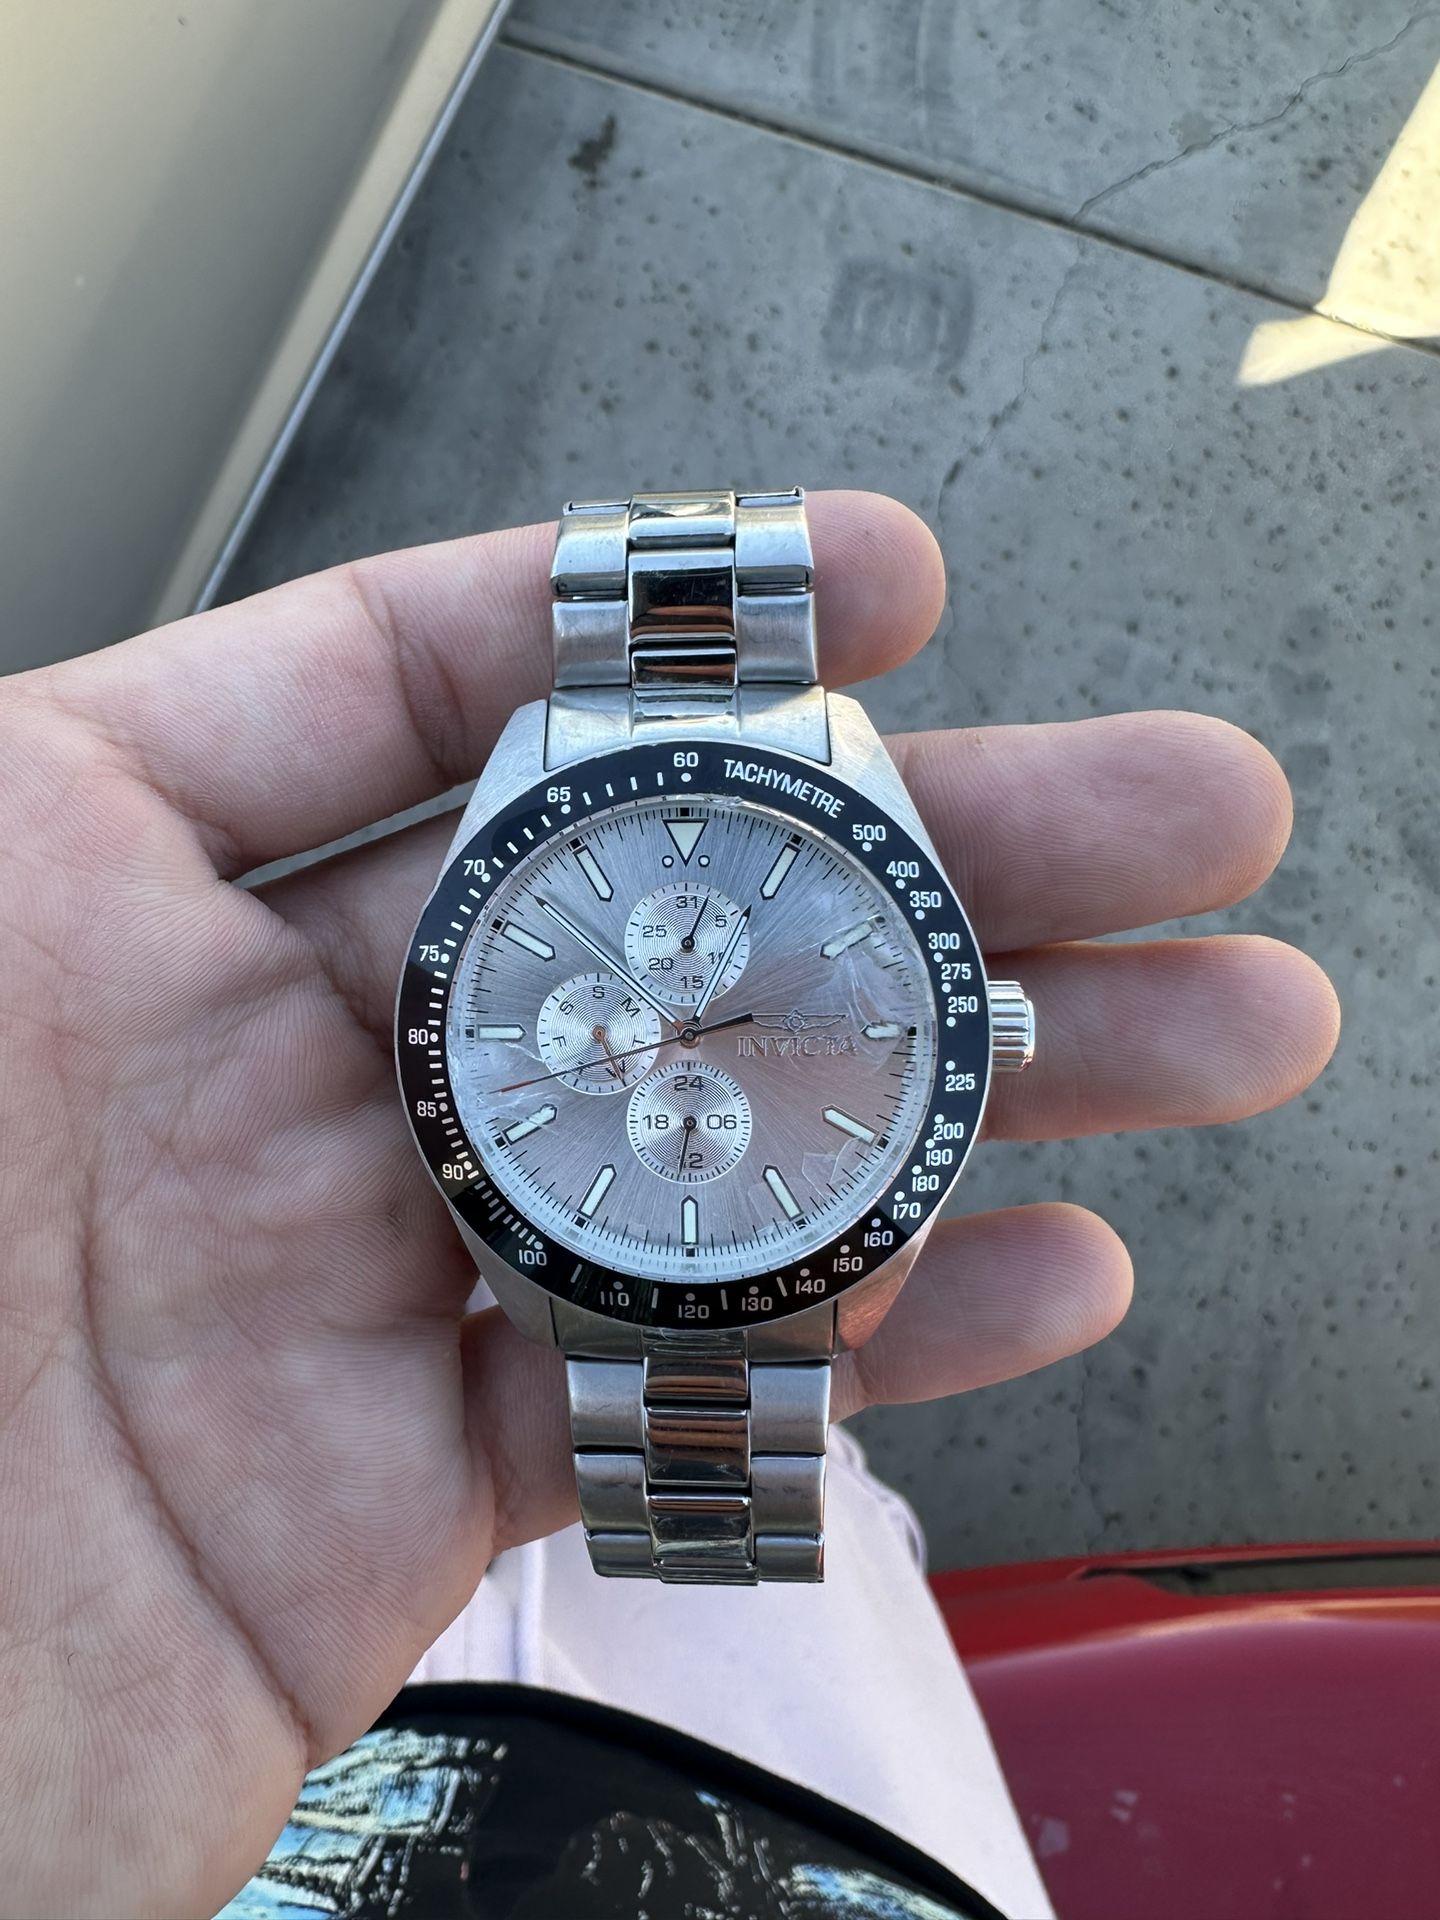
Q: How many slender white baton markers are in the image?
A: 11